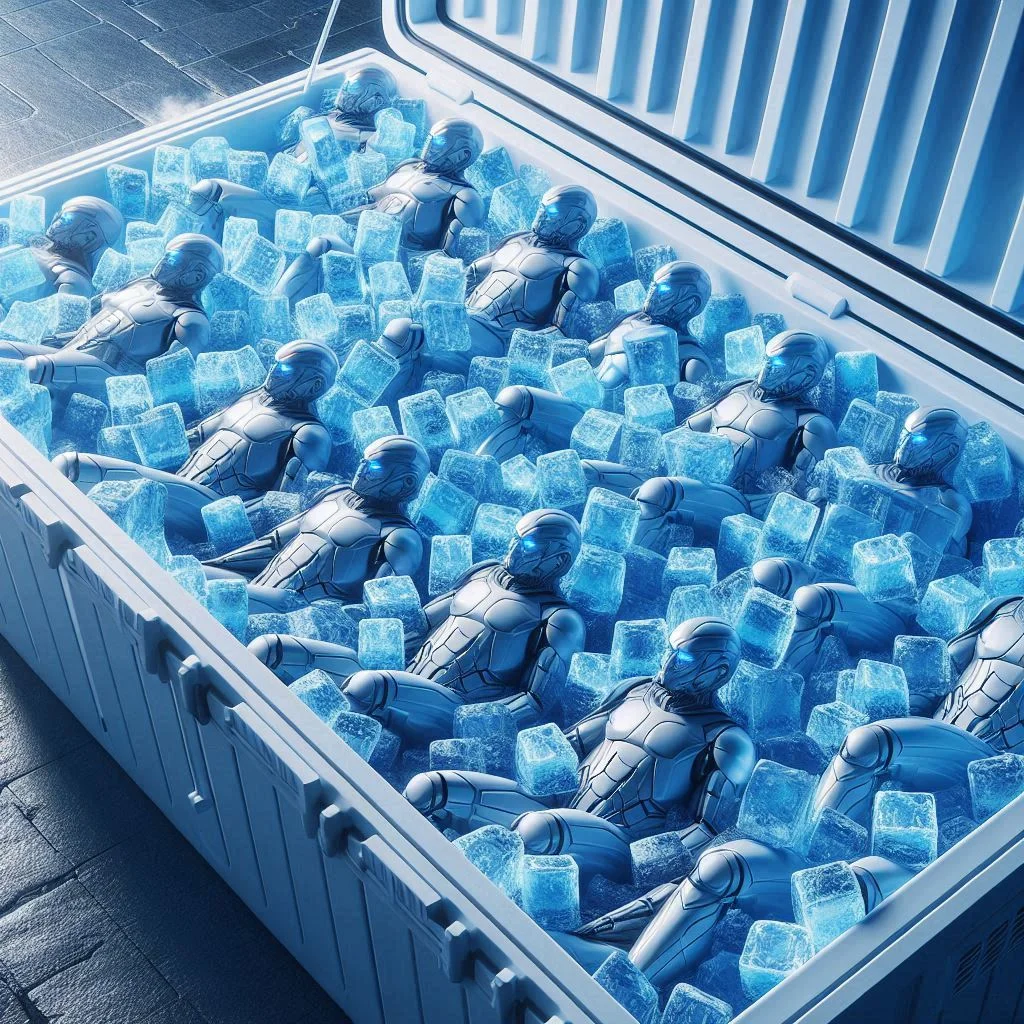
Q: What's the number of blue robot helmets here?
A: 12